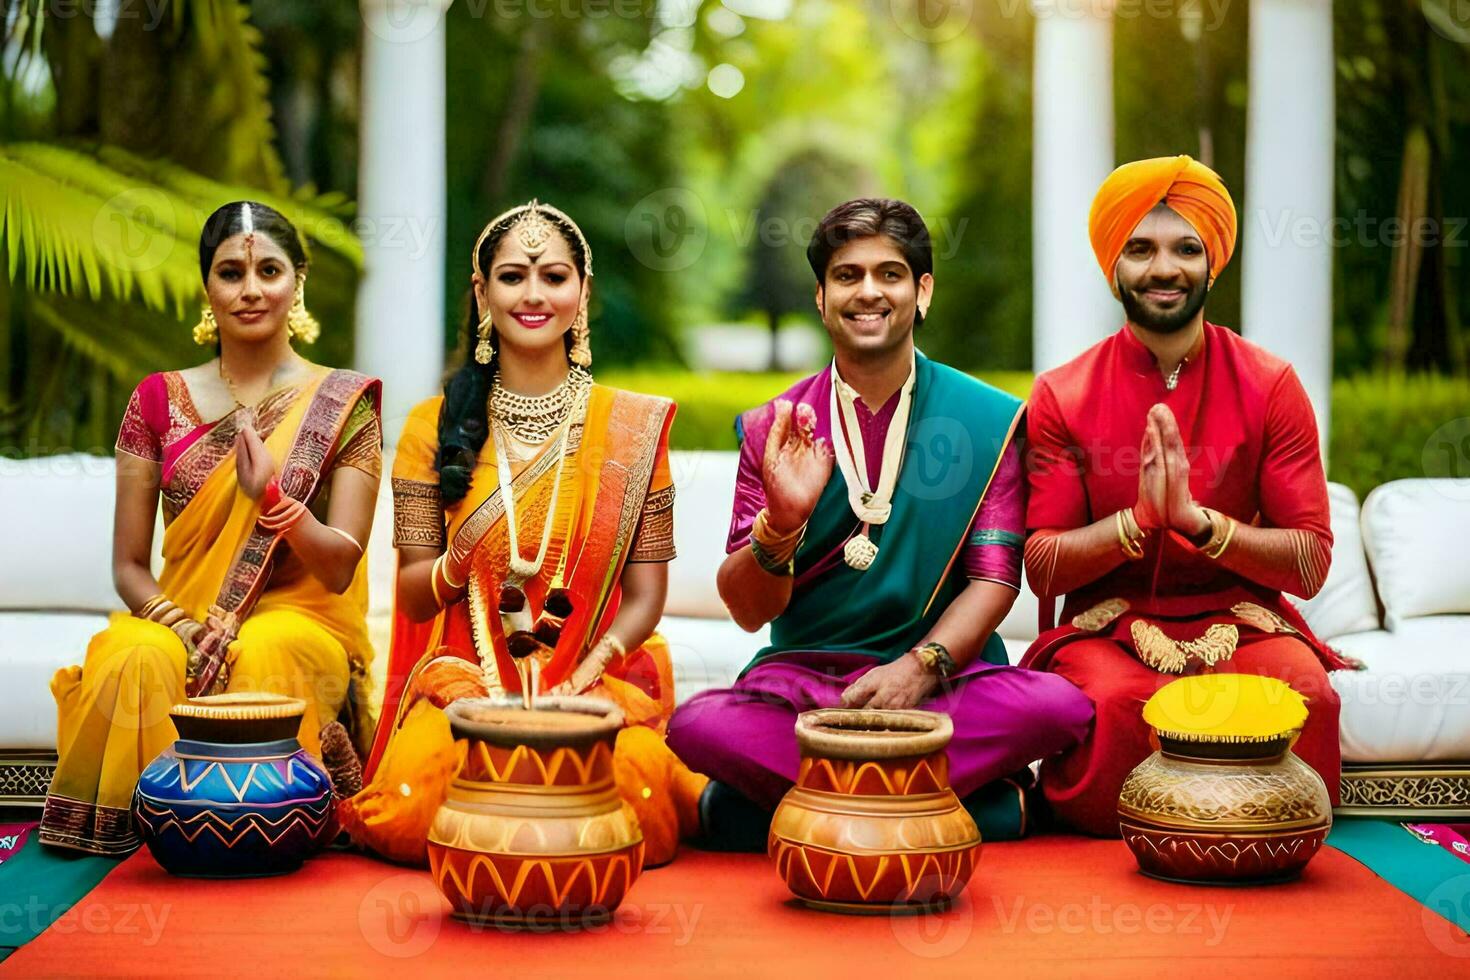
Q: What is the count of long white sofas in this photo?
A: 1